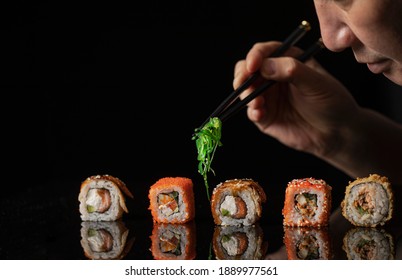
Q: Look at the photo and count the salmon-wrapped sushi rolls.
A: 2